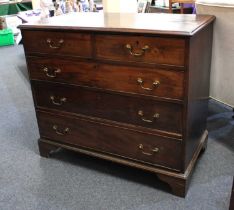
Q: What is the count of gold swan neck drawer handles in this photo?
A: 8